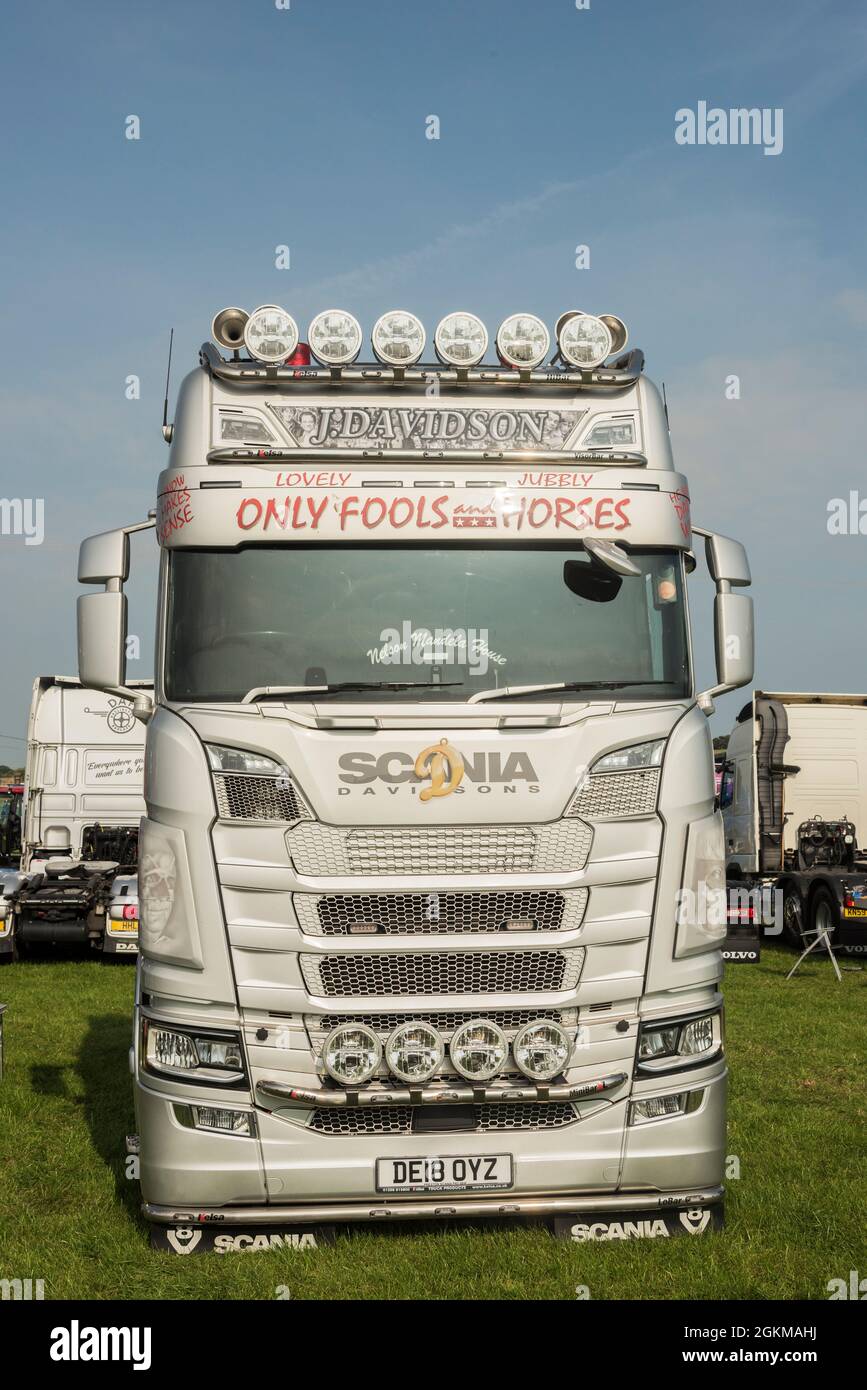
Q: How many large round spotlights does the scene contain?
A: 10